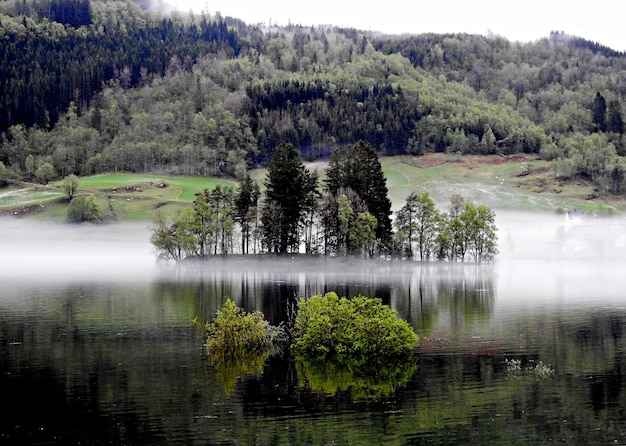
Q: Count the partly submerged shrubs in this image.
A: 2